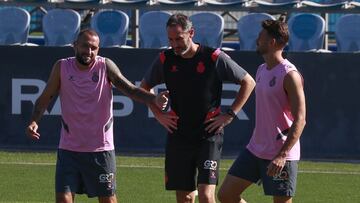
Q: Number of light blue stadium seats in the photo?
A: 8